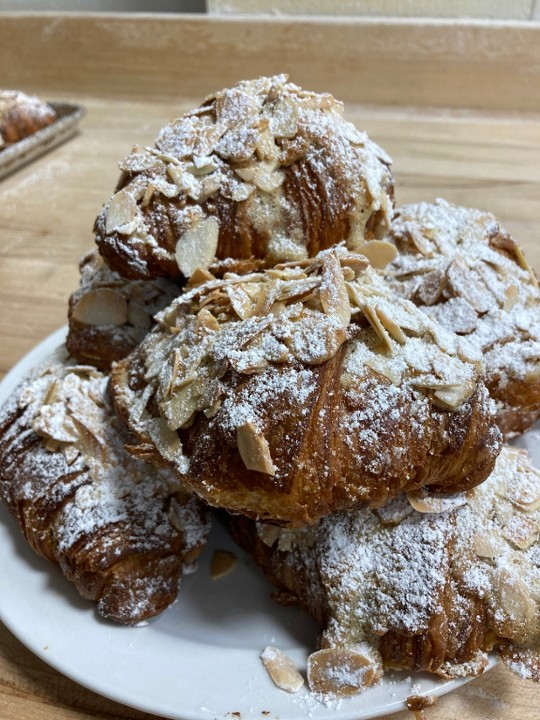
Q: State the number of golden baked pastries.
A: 7